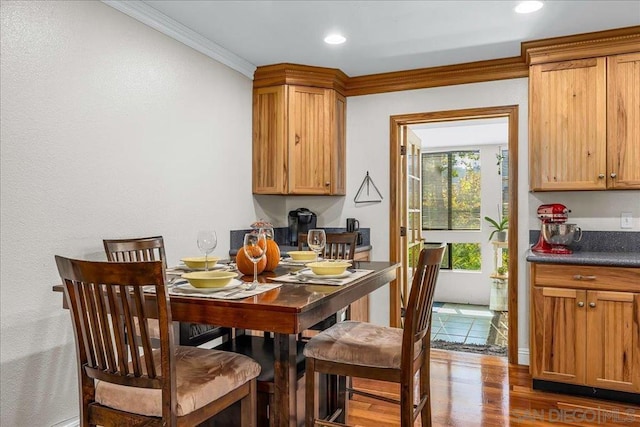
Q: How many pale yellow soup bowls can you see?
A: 4